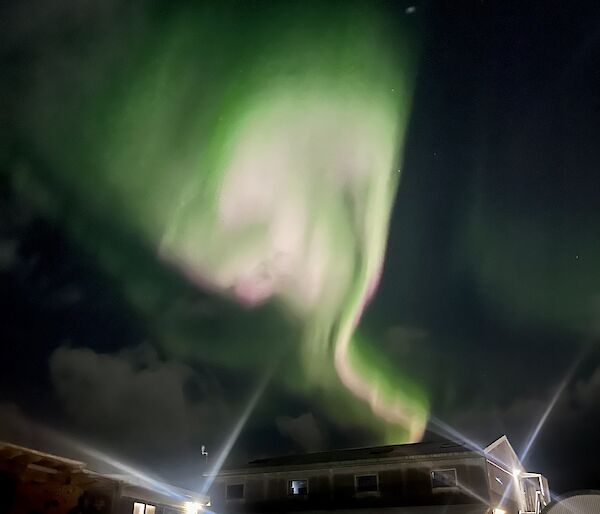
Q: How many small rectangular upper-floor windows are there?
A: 4